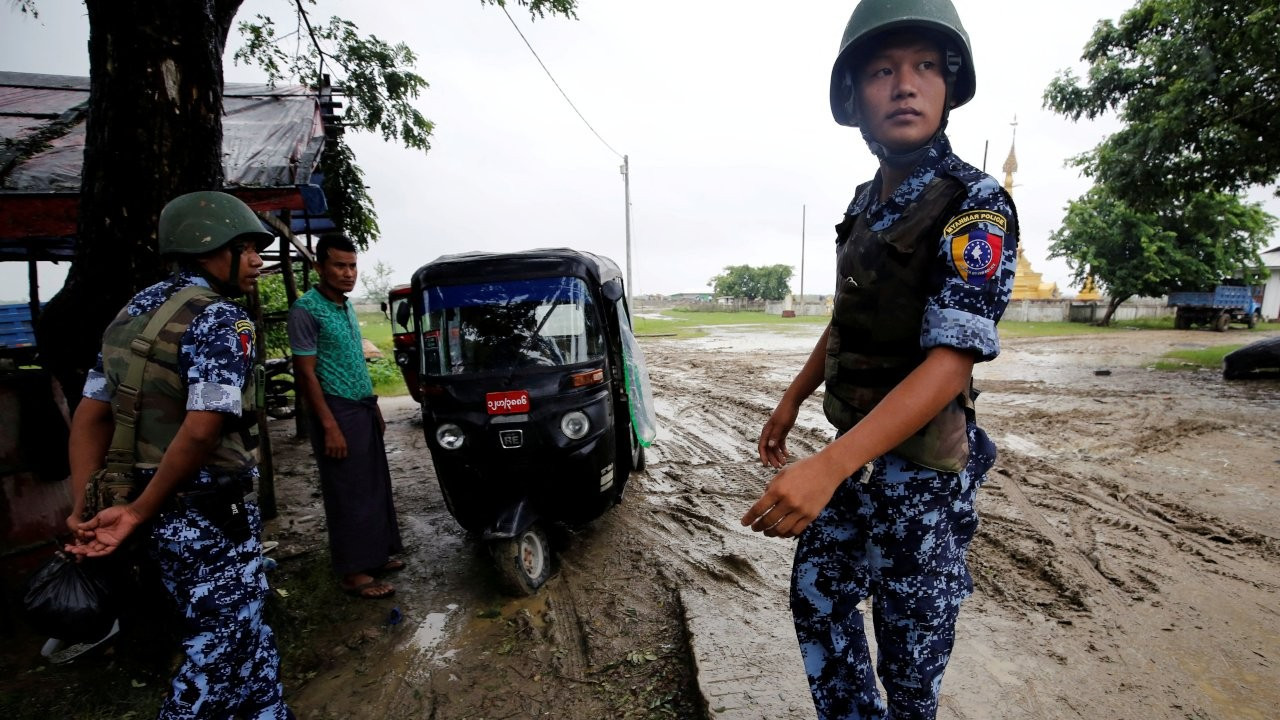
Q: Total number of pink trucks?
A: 0